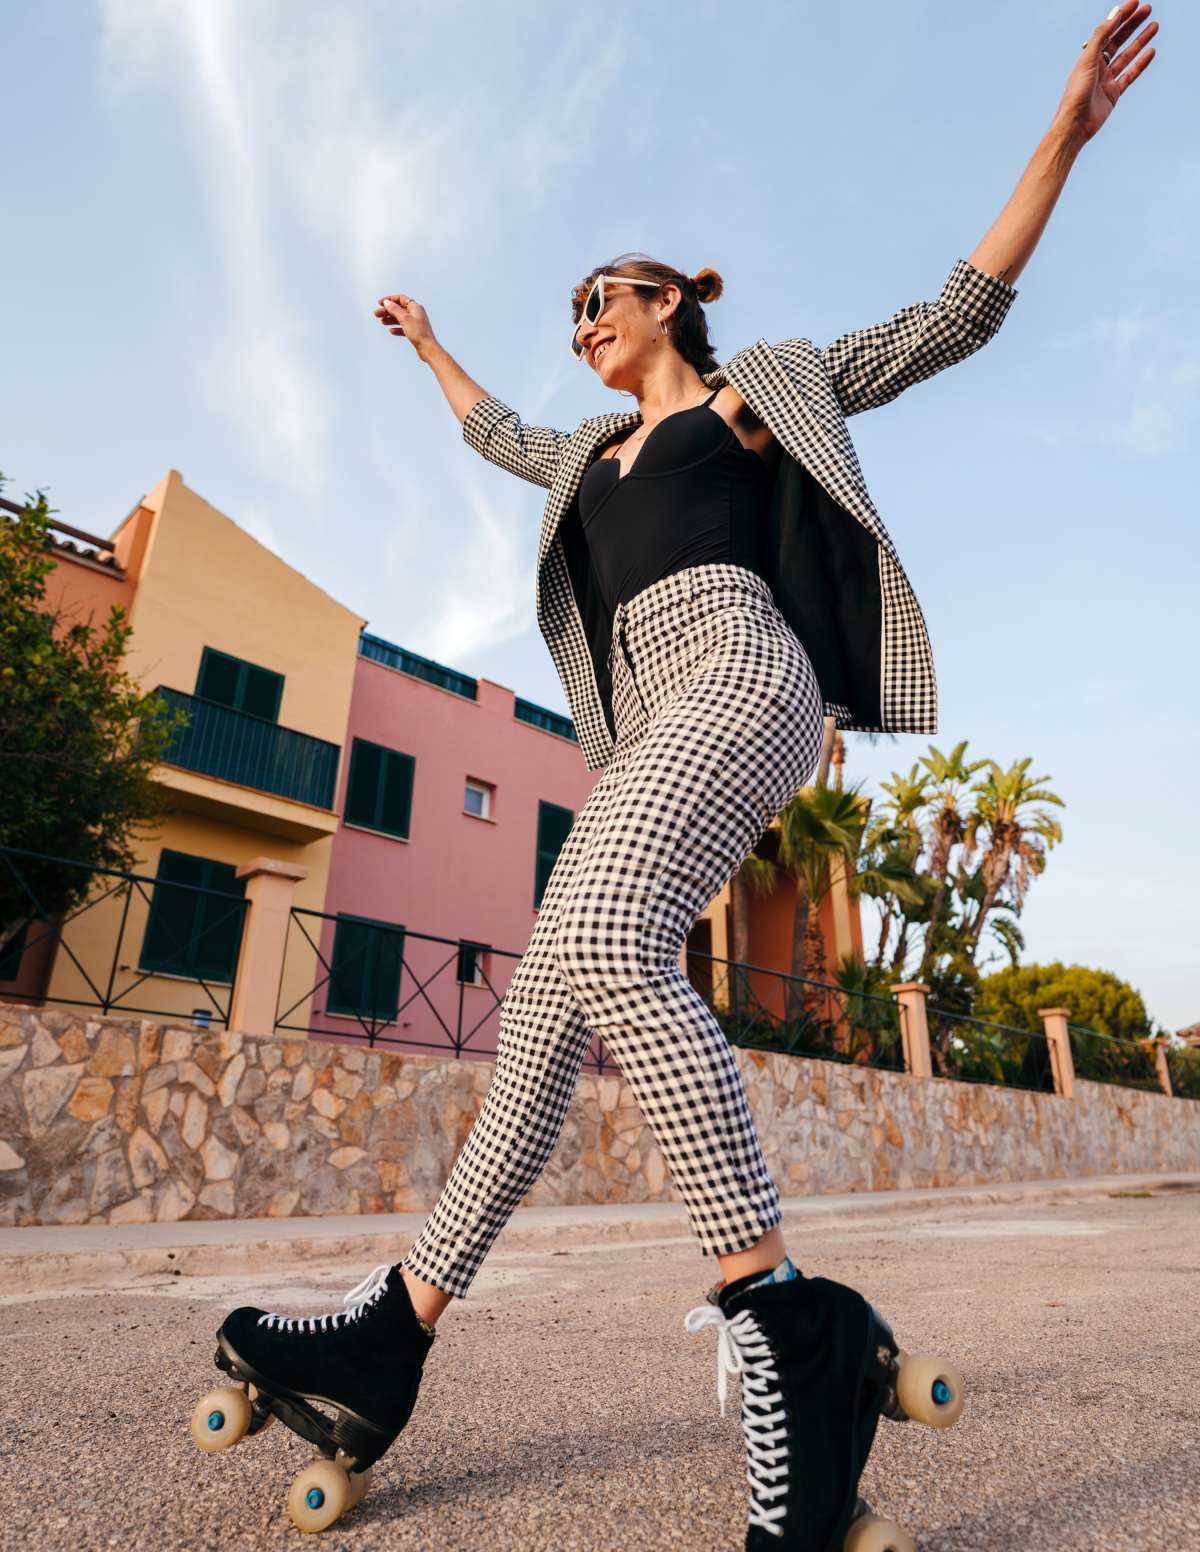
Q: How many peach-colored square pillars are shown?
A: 4